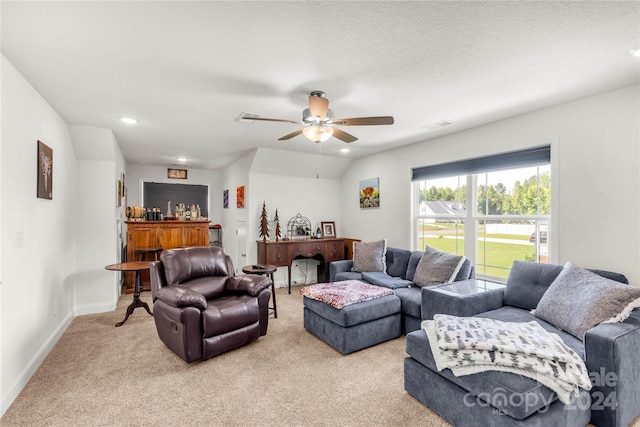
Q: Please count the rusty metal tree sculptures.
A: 2